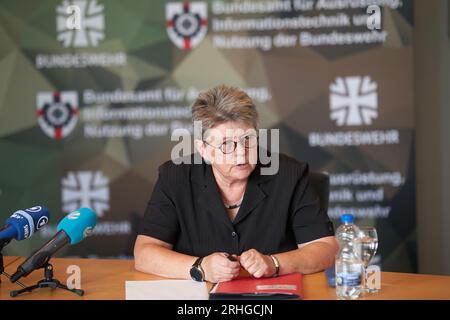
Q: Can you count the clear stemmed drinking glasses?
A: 1